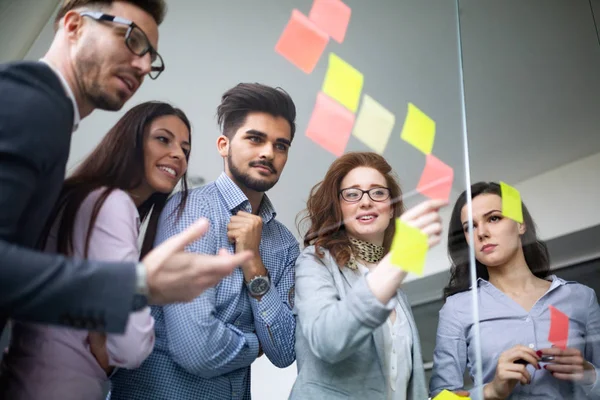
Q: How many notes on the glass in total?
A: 11